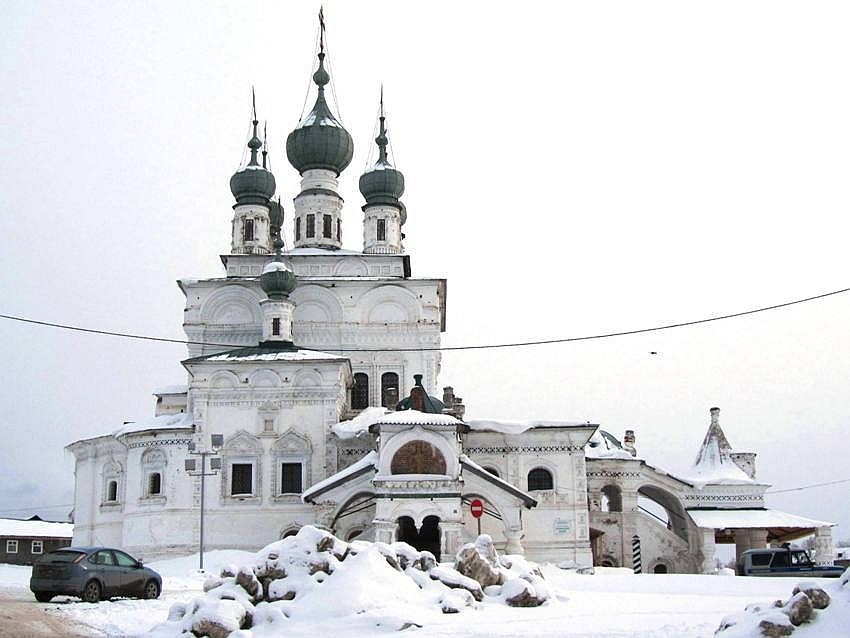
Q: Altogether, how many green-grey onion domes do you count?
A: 6